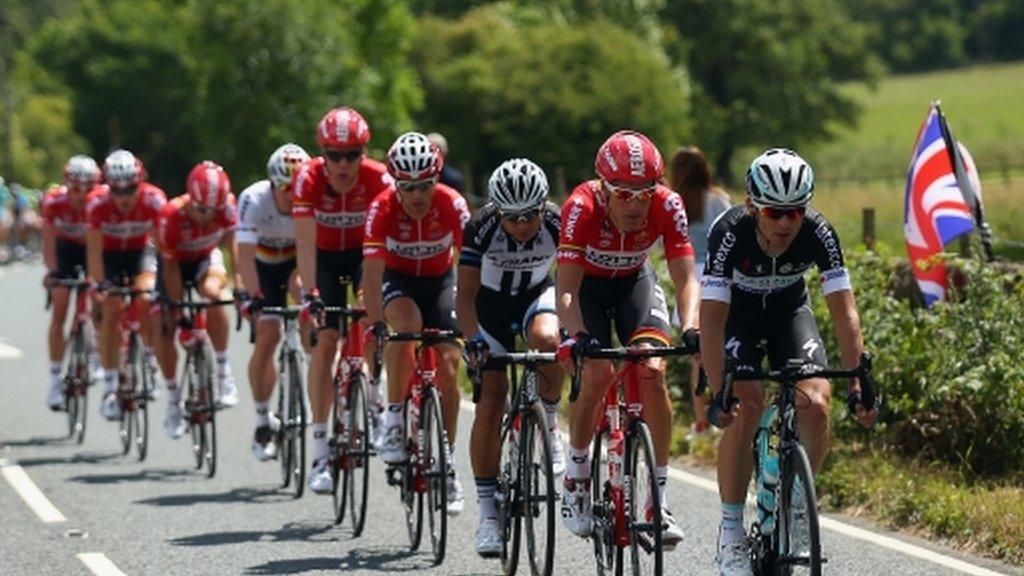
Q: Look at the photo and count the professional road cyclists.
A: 9